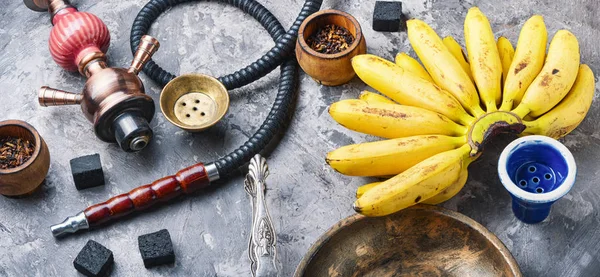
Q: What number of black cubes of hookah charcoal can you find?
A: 4